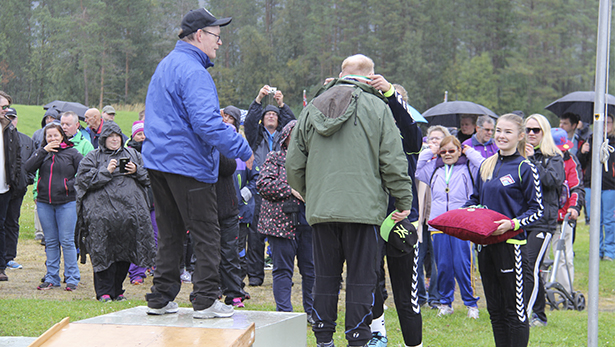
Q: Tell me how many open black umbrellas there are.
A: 3